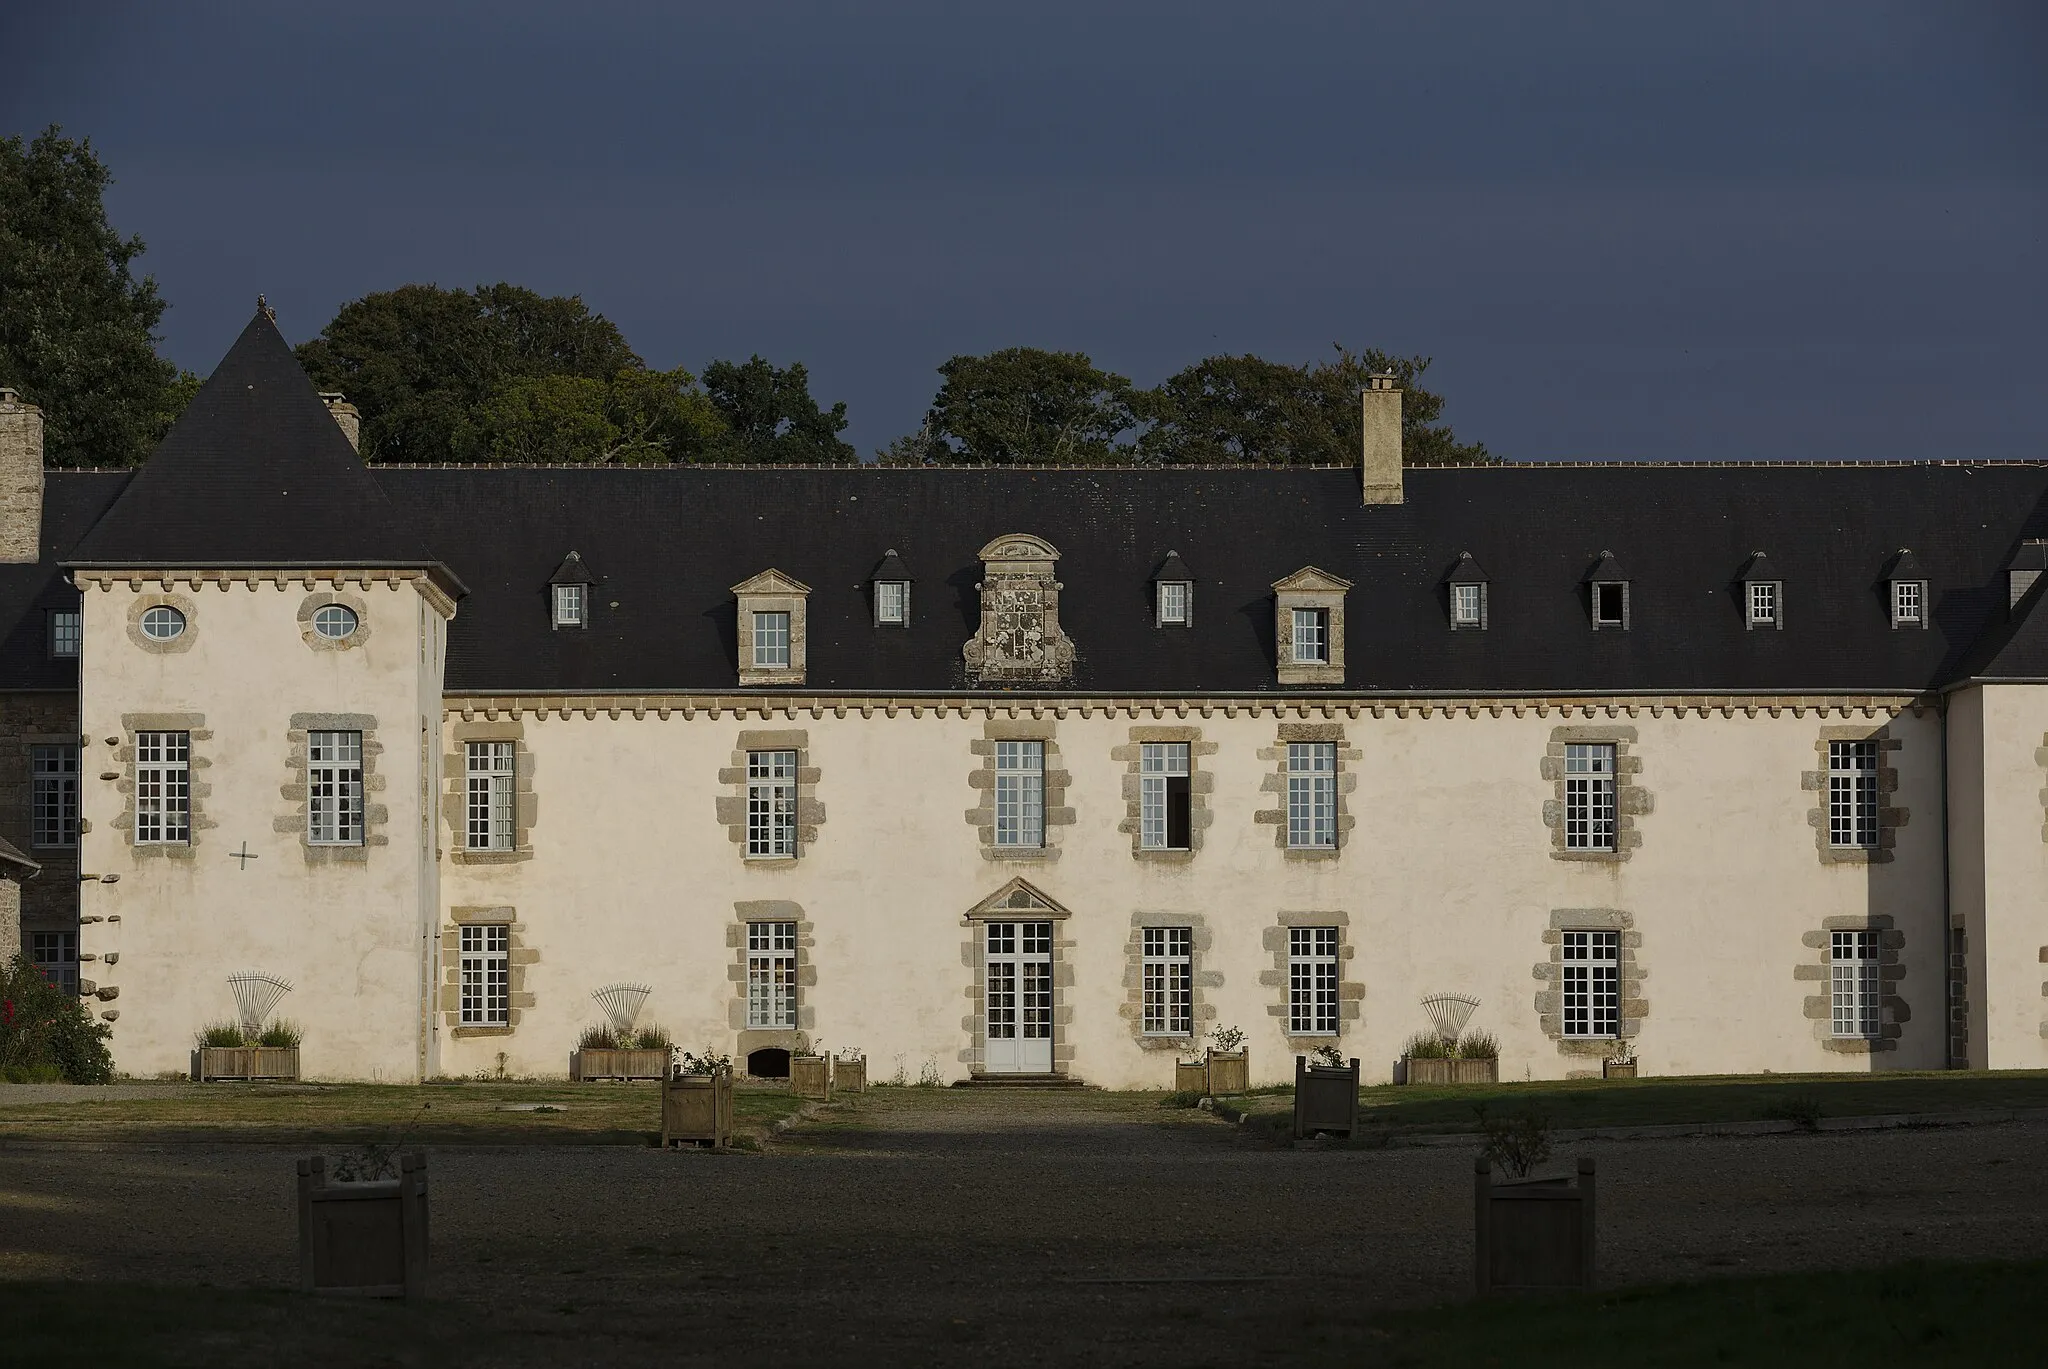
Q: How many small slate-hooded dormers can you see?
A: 7